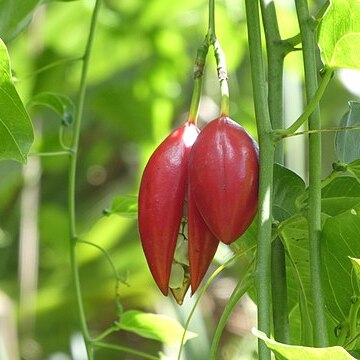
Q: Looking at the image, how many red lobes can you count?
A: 3